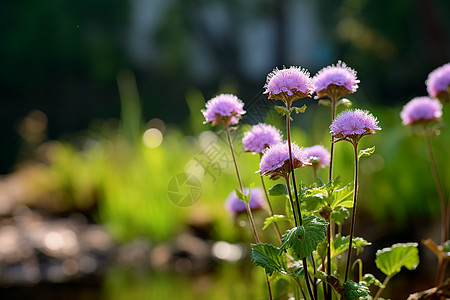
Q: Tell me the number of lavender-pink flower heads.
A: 10